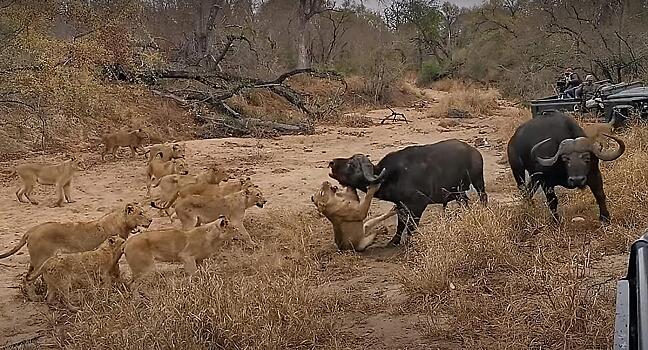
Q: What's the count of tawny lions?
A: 11